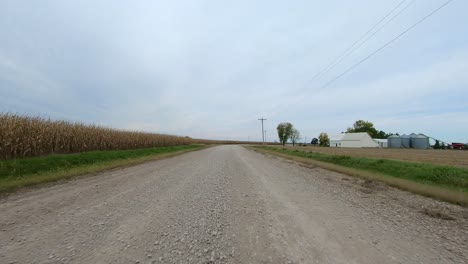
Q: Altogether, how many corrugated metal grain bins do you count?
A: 4